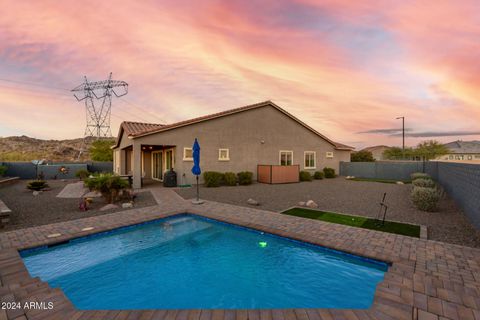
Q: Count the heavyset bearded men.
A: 0